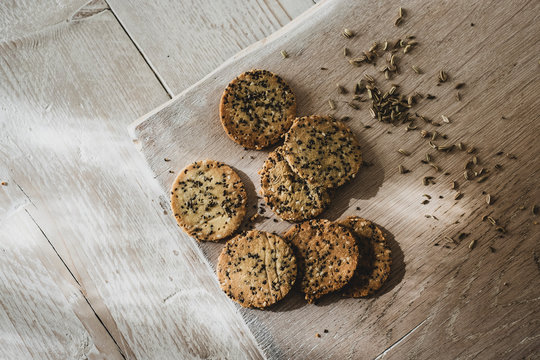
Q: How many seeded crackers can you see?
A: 7